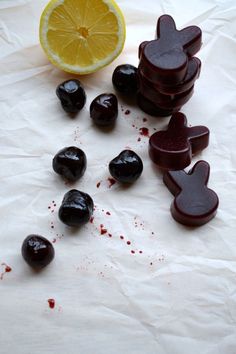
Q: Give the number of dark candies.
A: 6